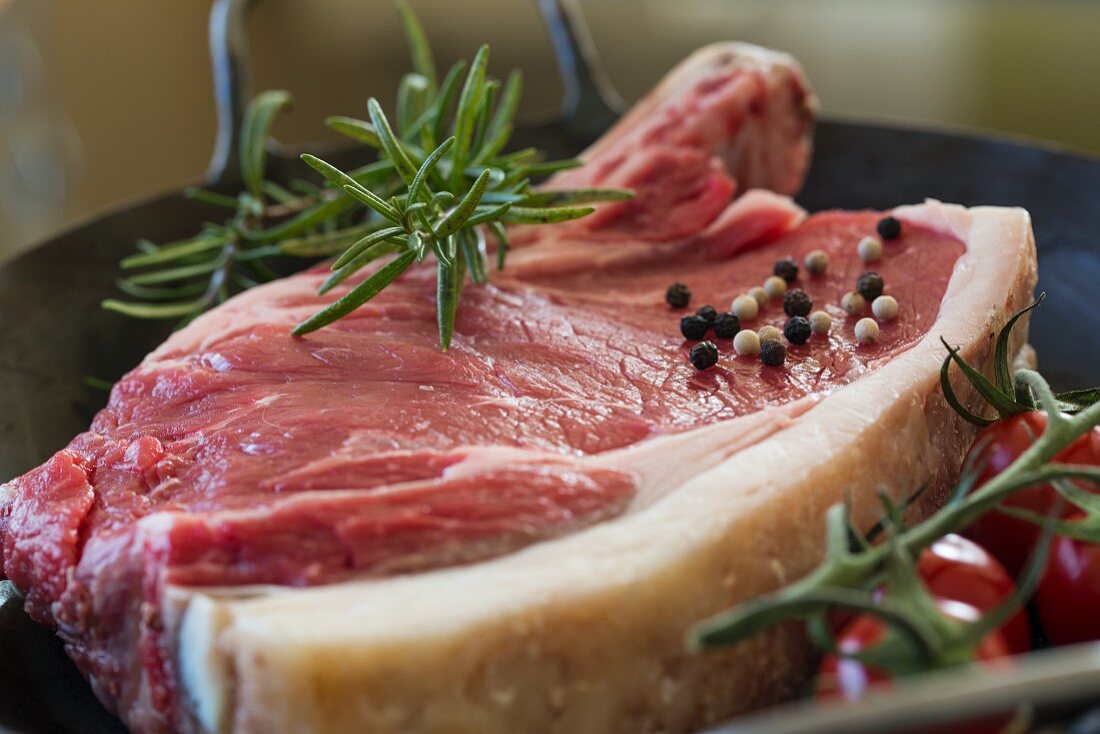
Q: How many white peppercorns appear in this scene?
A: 11